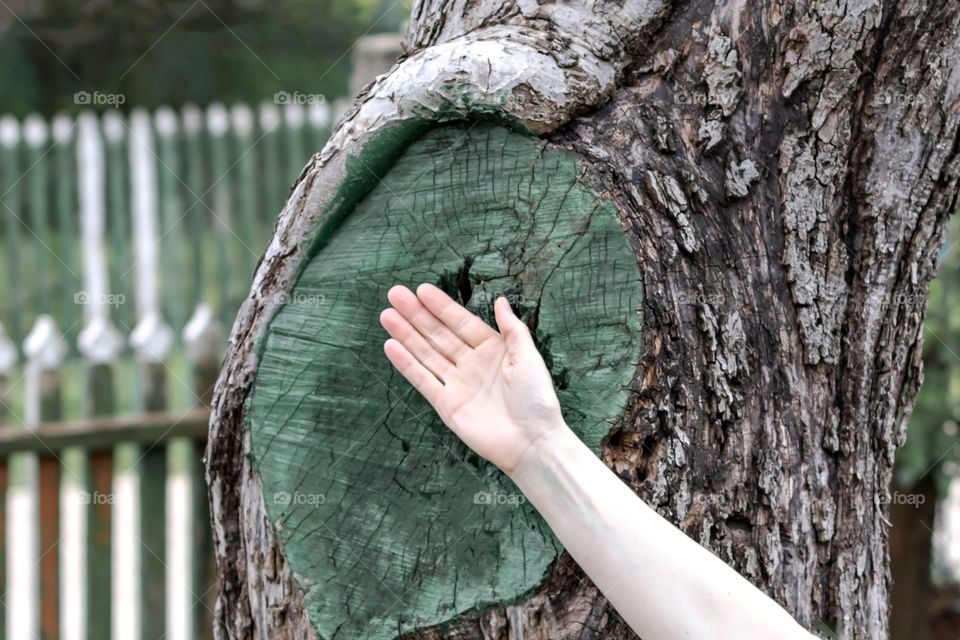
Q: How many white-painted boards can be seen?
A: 2